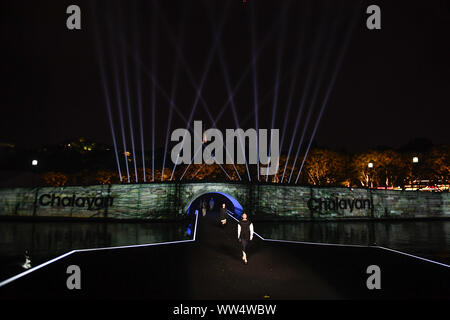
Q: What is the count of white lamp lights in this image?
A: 3